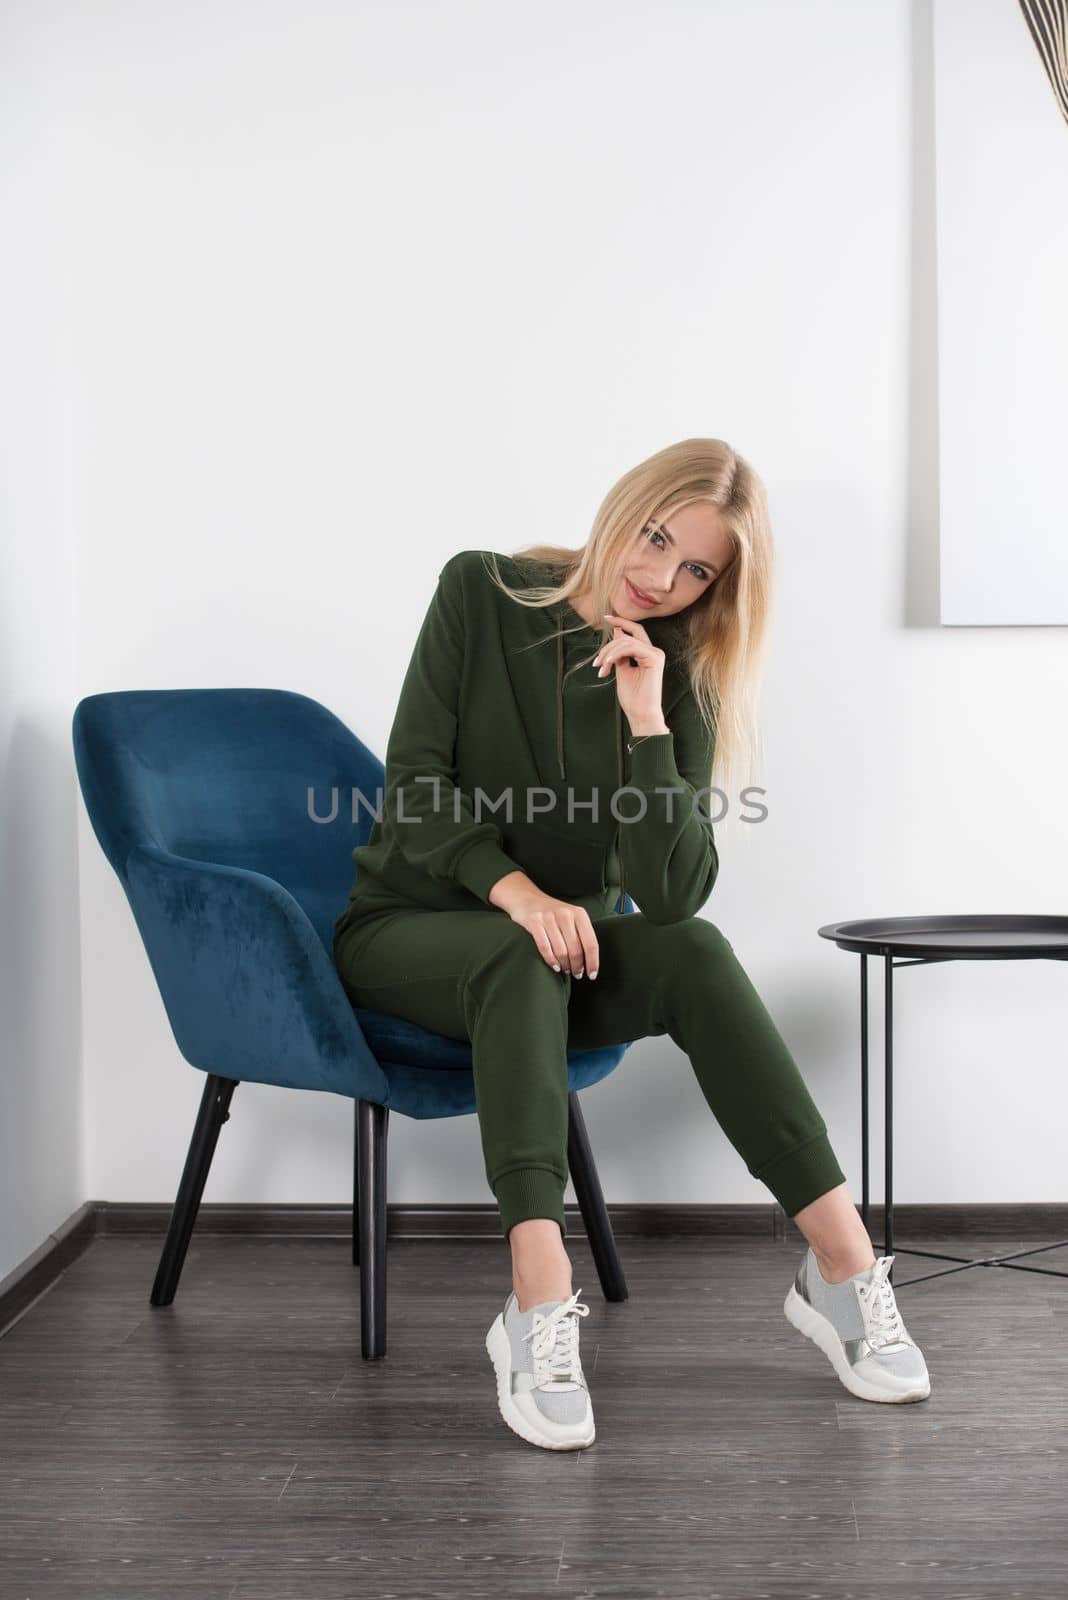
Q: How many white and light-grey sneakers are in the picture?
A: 2